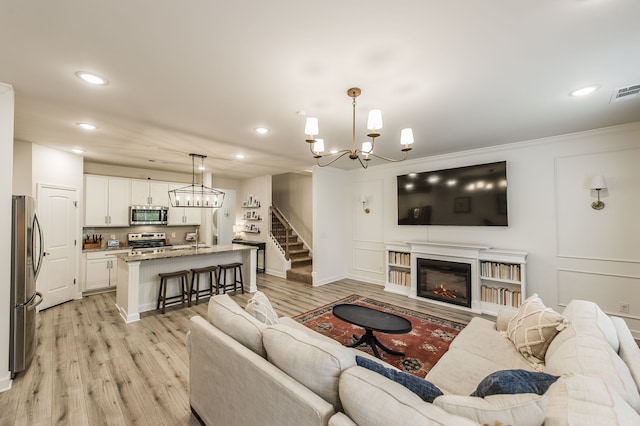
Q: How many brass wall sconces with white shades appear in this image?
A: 2